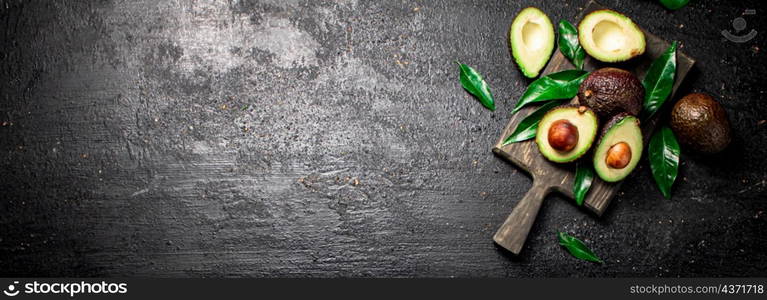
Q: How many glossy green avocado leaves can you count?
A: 9